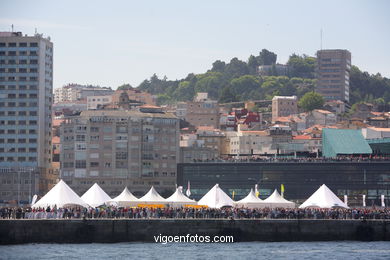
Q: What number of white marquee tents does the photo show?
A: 9